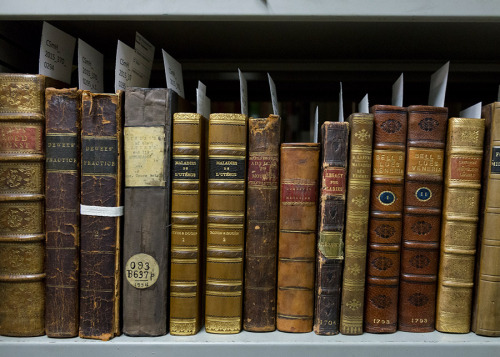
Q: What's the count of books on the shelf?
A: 14